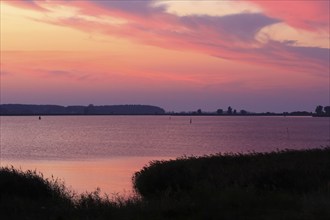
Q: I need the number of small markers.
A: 2